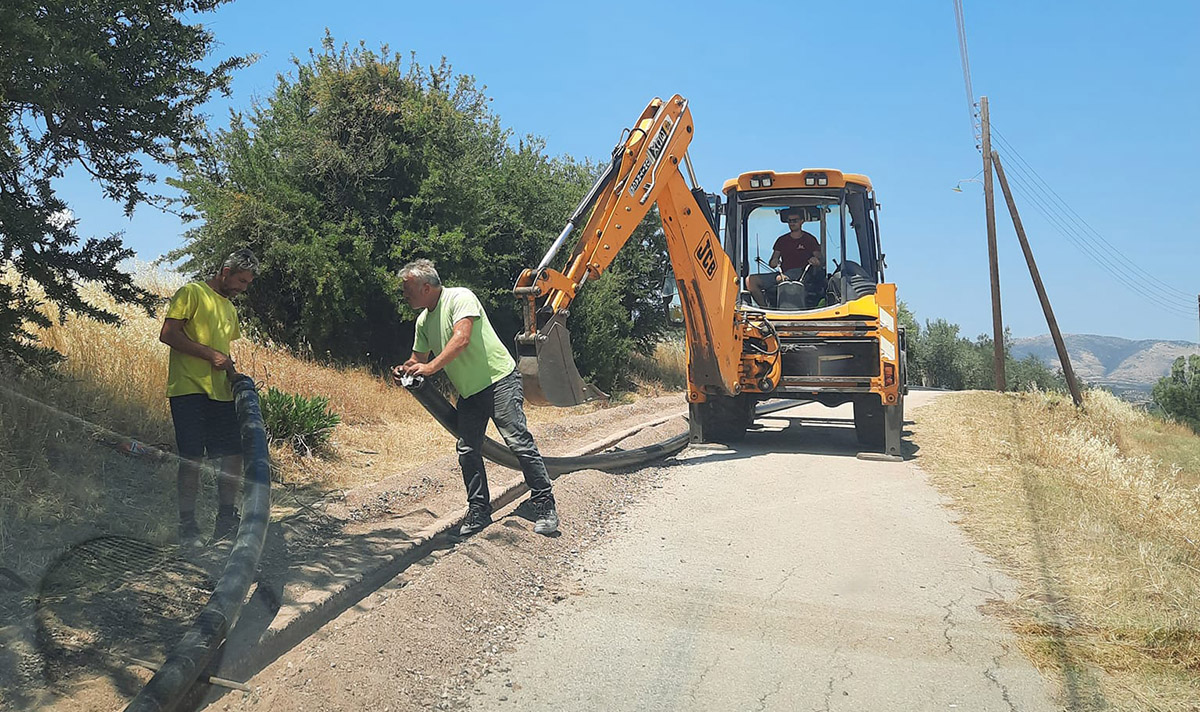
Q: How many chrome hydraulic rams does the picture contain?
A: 2